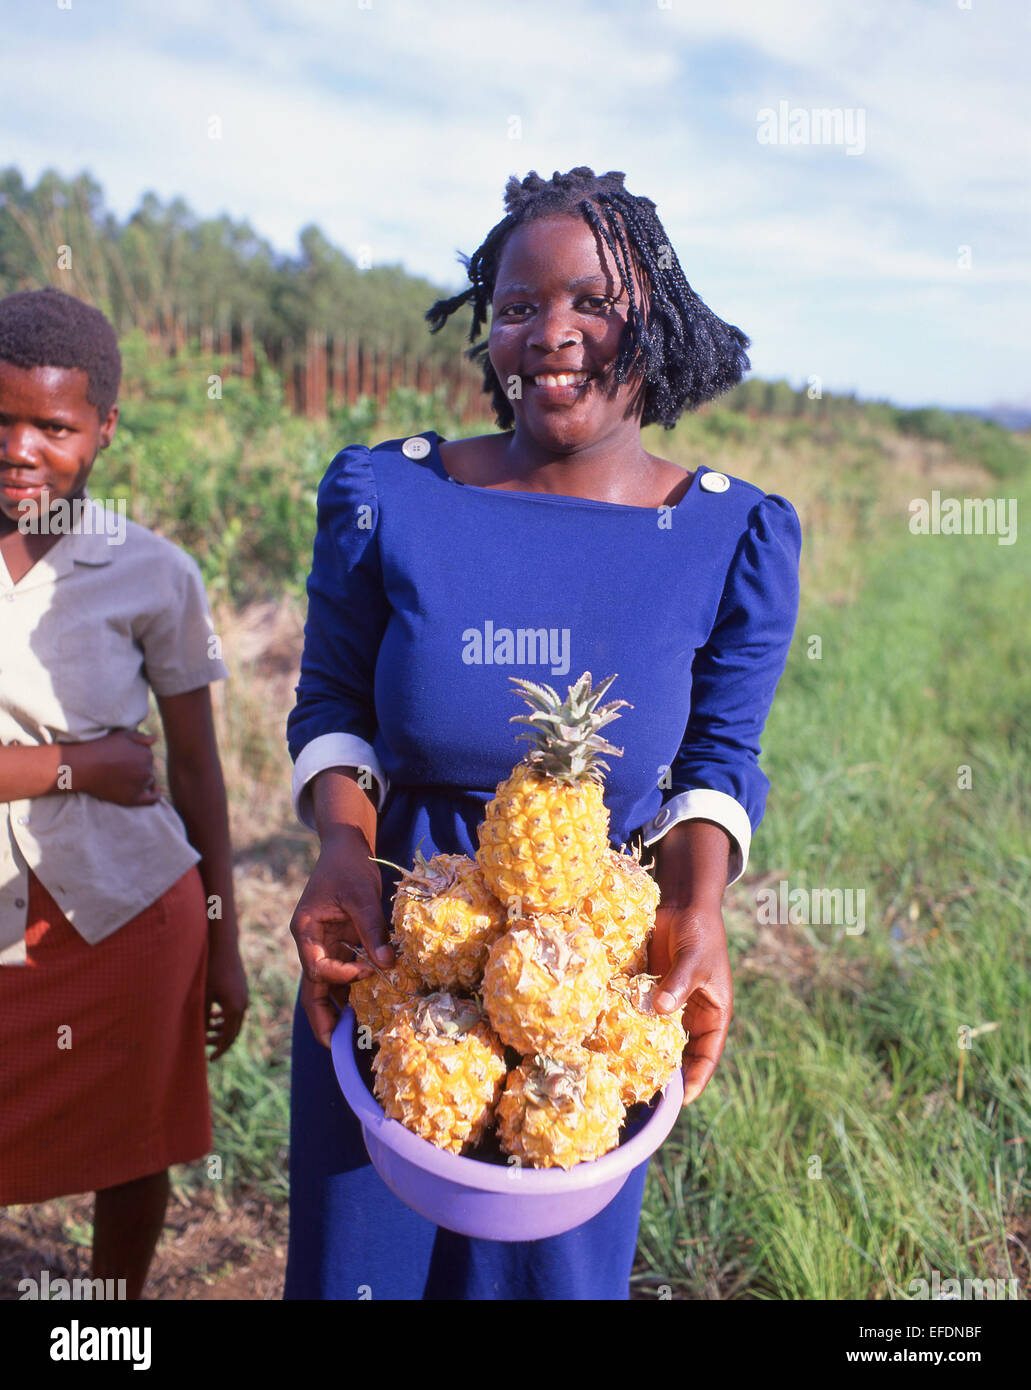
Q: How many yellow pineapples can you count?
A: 8